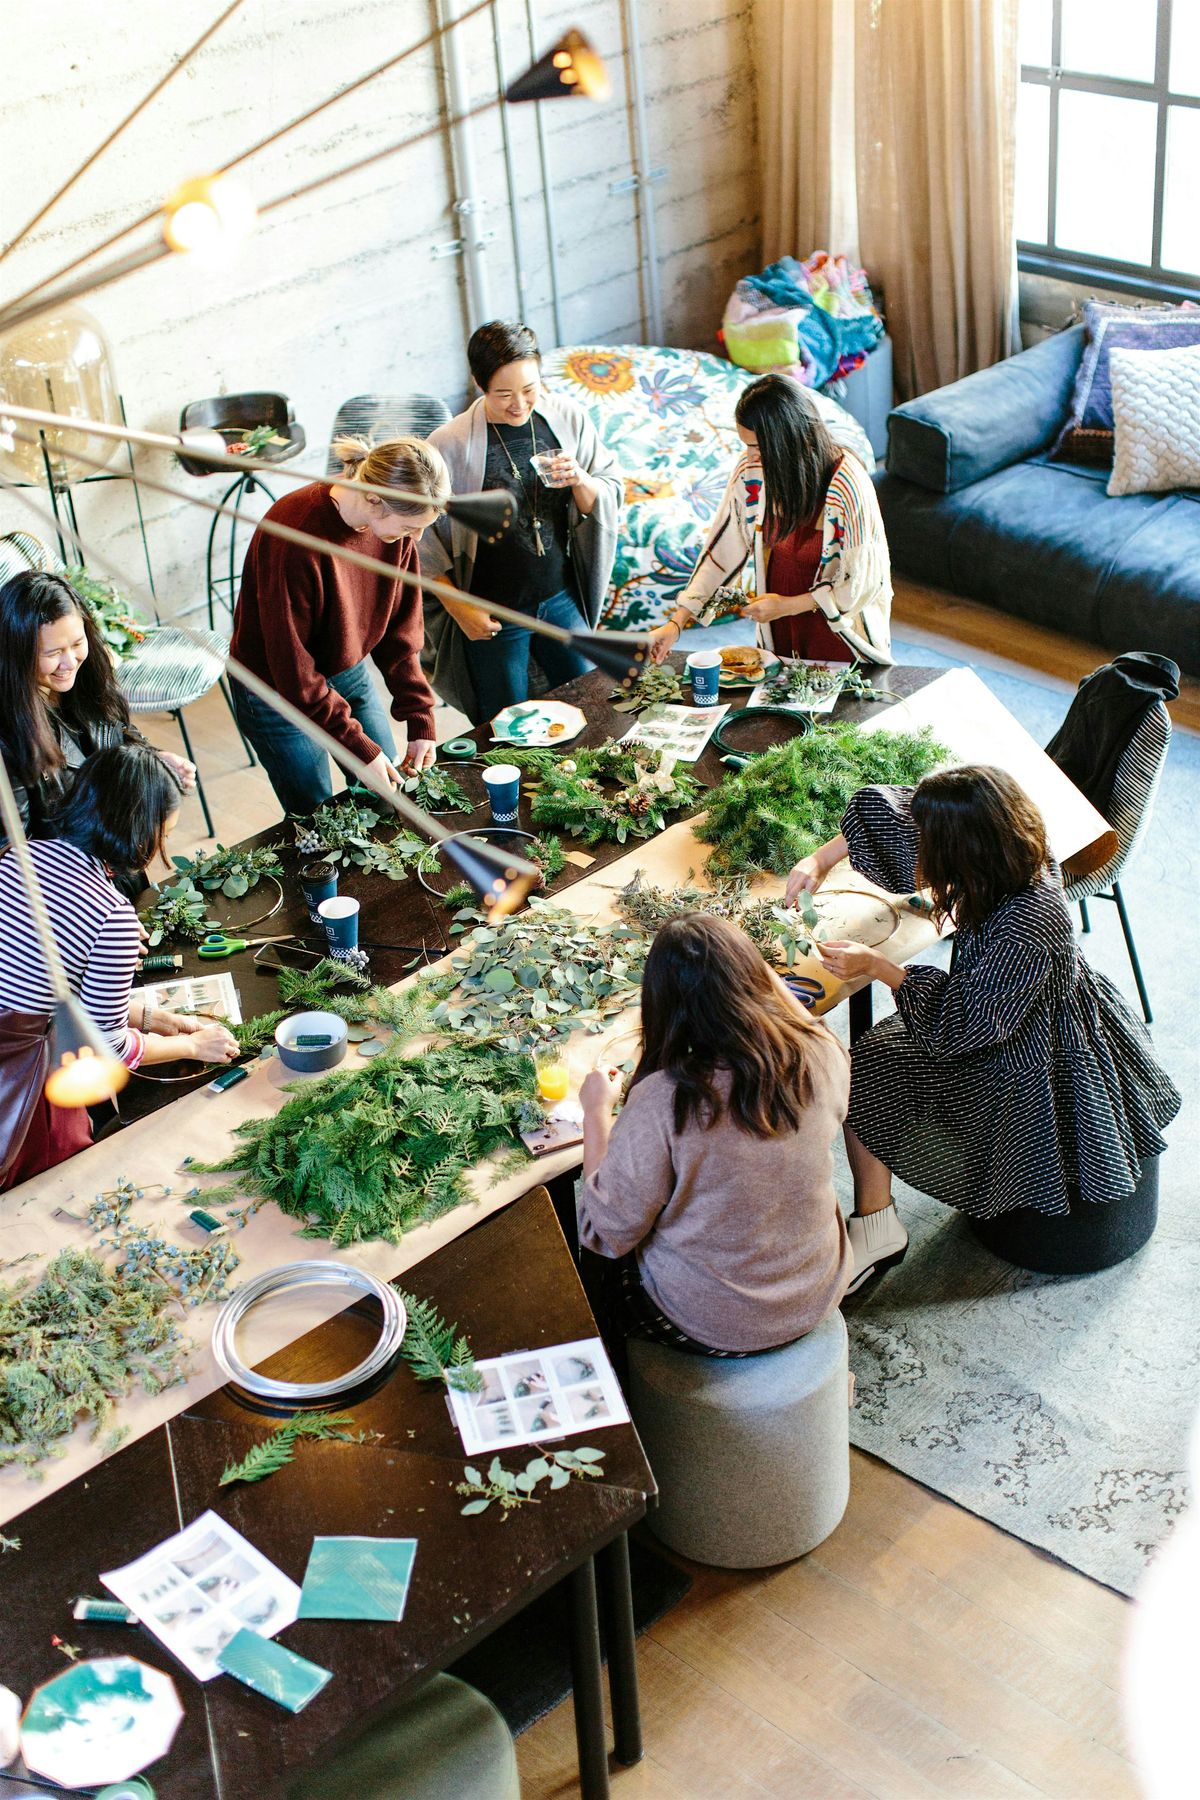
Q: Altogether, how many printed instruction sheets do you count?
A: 5